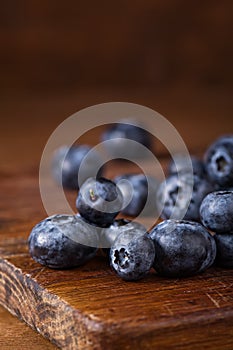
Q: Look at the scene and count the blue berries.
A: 13